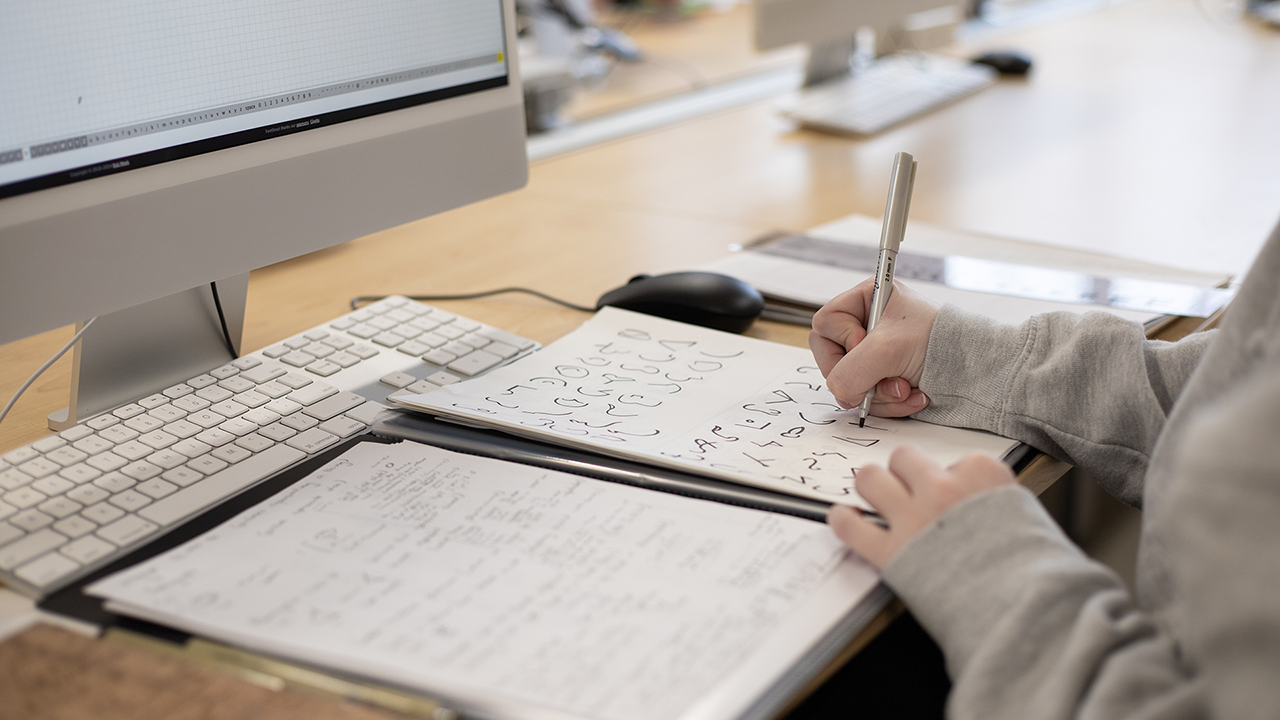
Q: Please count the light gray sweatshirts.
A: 1